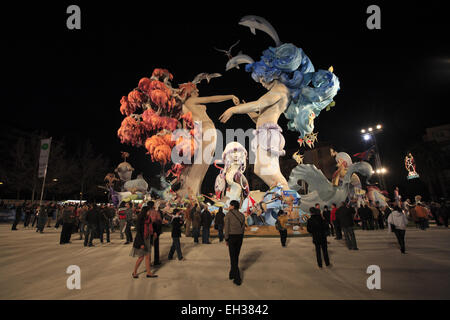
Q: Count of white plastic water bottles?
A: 0